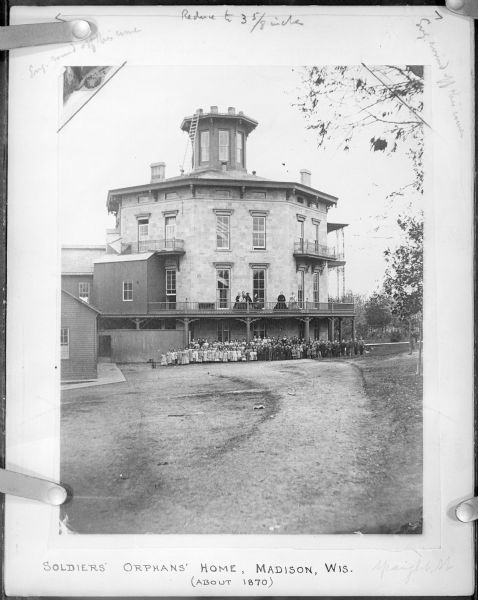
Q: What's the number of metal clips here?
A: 4